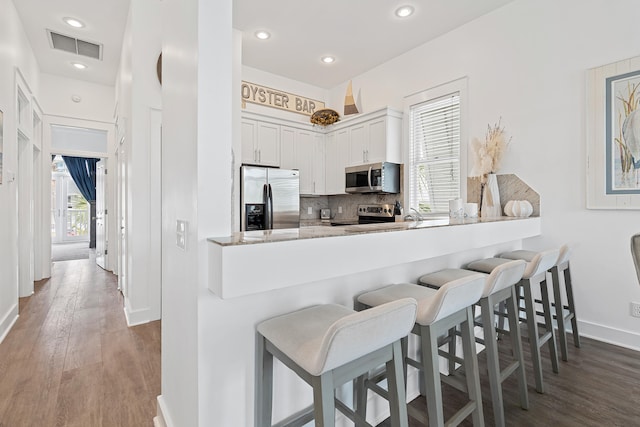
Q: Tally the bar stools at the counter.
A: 5